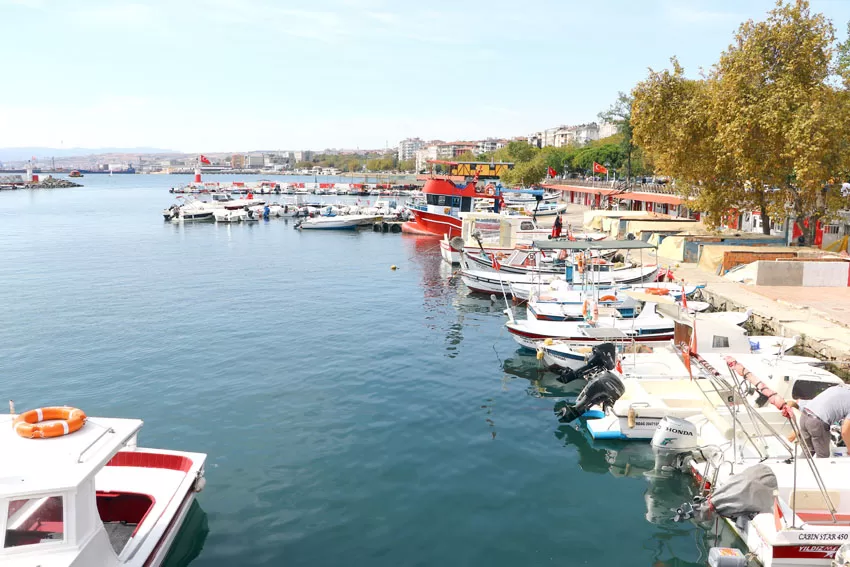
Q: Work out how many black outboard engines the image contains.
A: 2